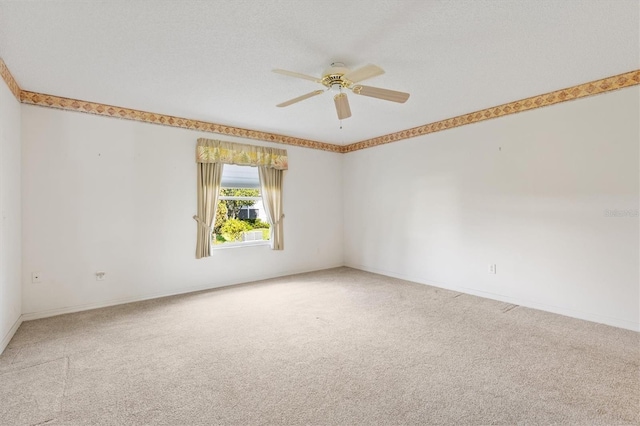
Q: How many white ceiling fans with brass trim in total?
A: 1